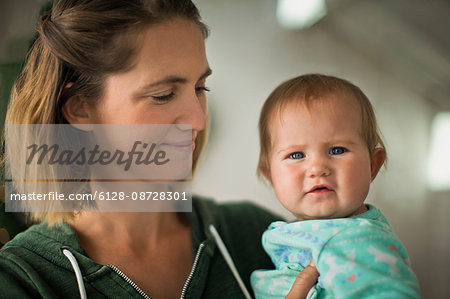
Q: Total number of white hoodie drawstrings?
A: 2